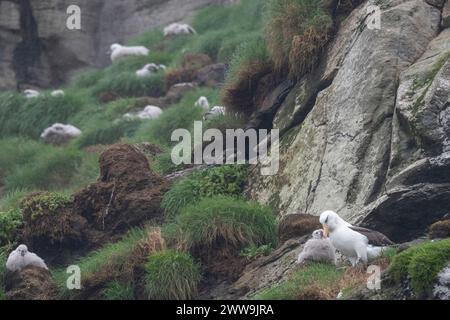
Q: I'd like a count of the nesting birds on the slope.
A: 12